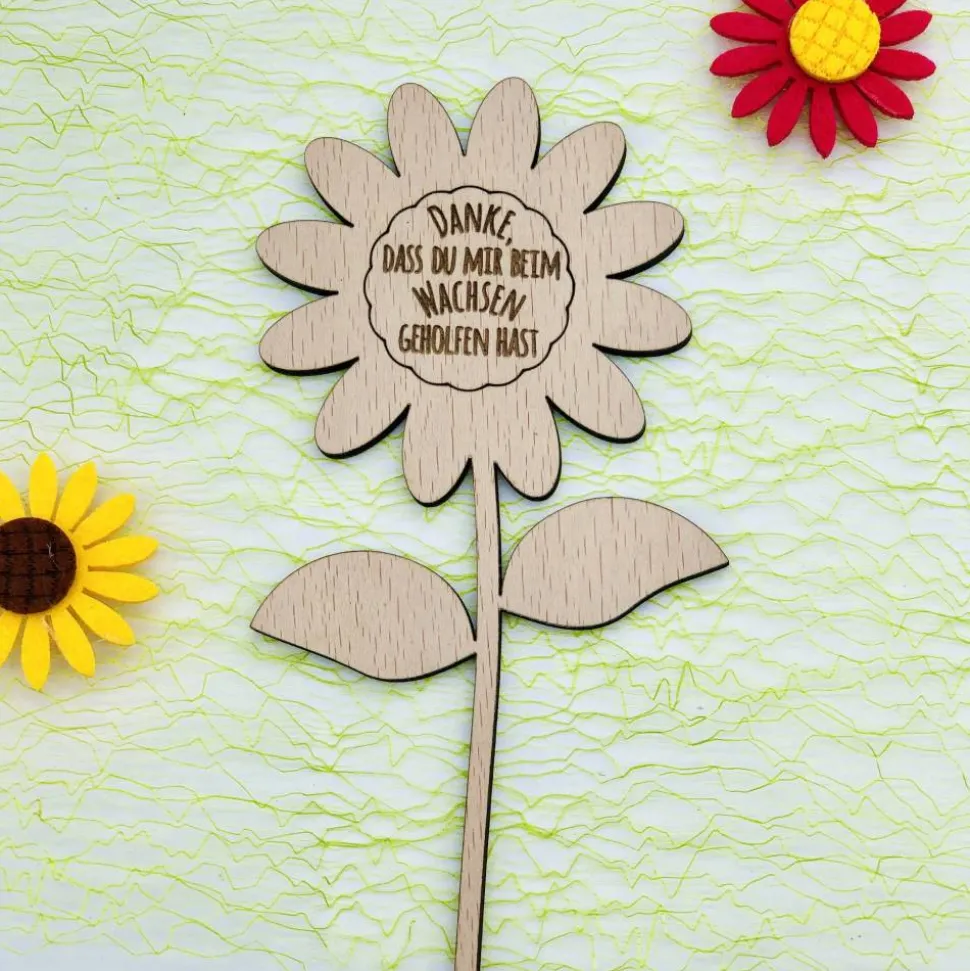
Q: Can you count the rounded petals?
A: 12